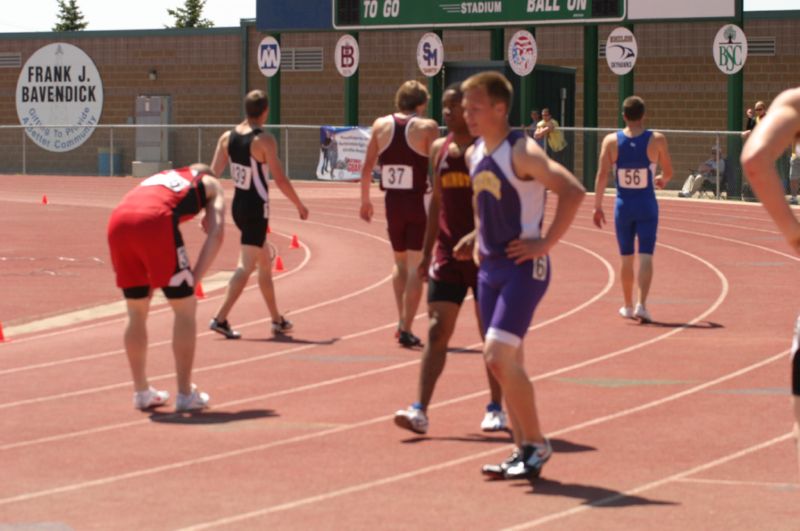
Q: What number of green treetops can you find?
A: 2